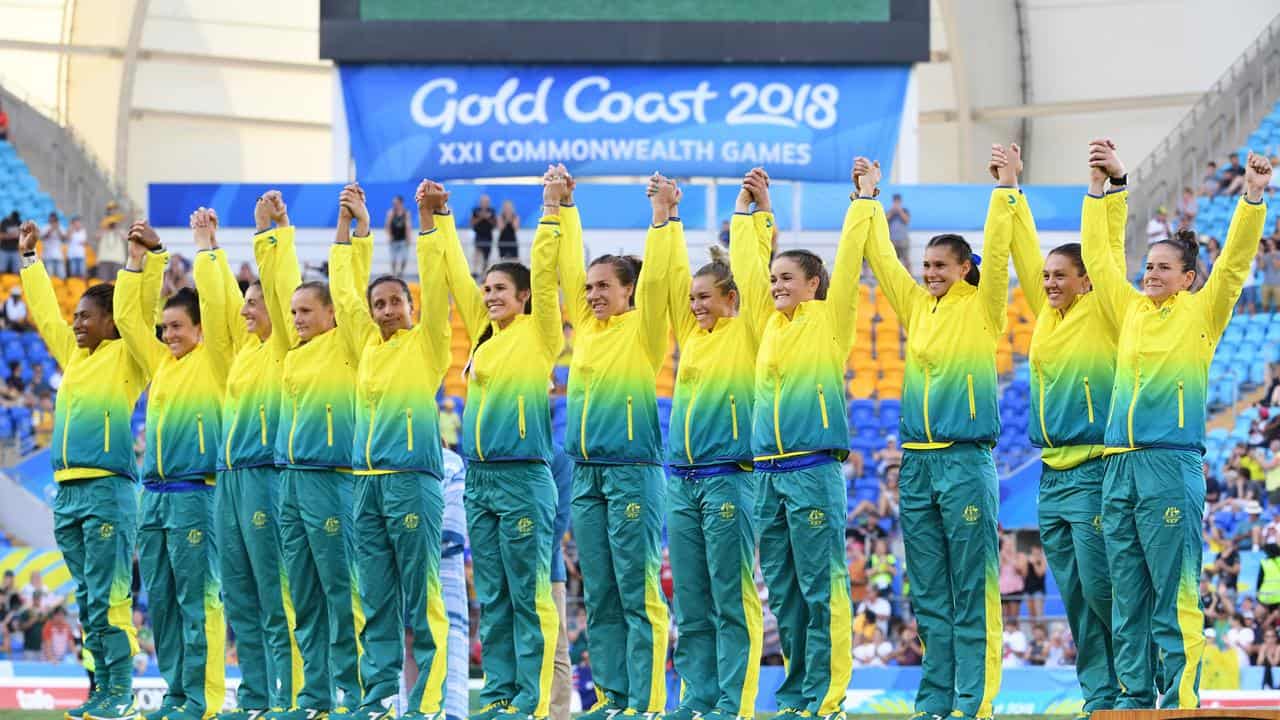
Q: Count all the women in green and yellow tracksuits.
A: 12